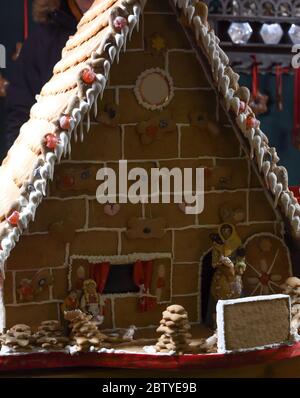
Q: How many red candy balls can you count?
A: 7